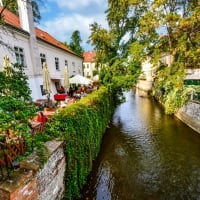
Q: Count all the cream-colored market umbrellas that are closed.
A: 3